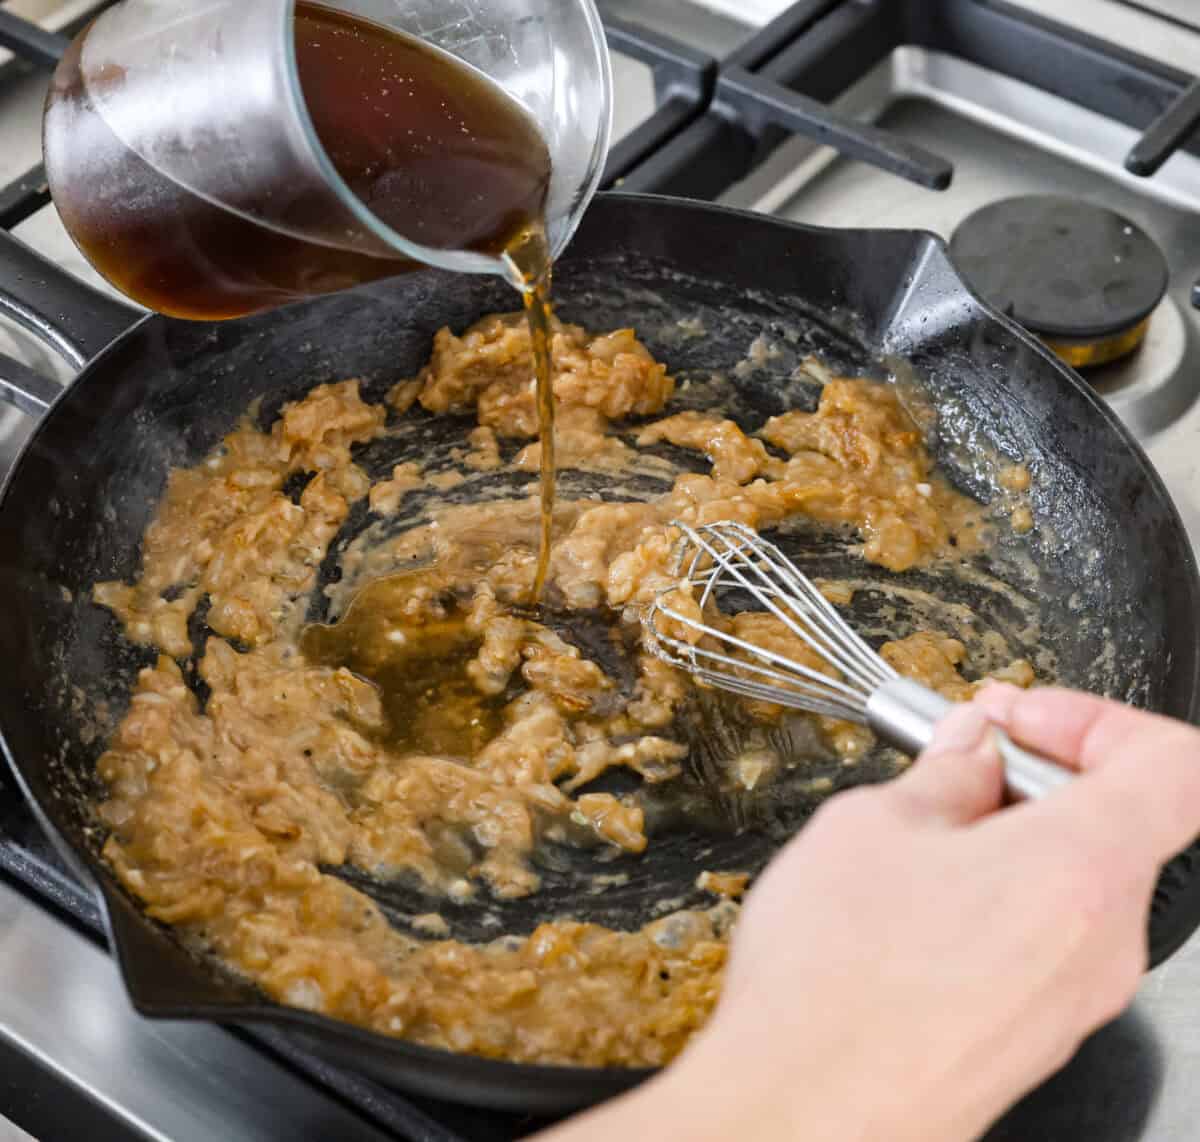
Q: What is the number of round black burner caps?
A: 1